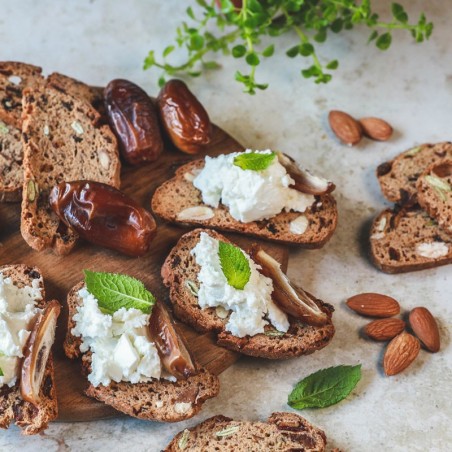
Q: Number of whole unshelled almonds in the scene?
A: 6